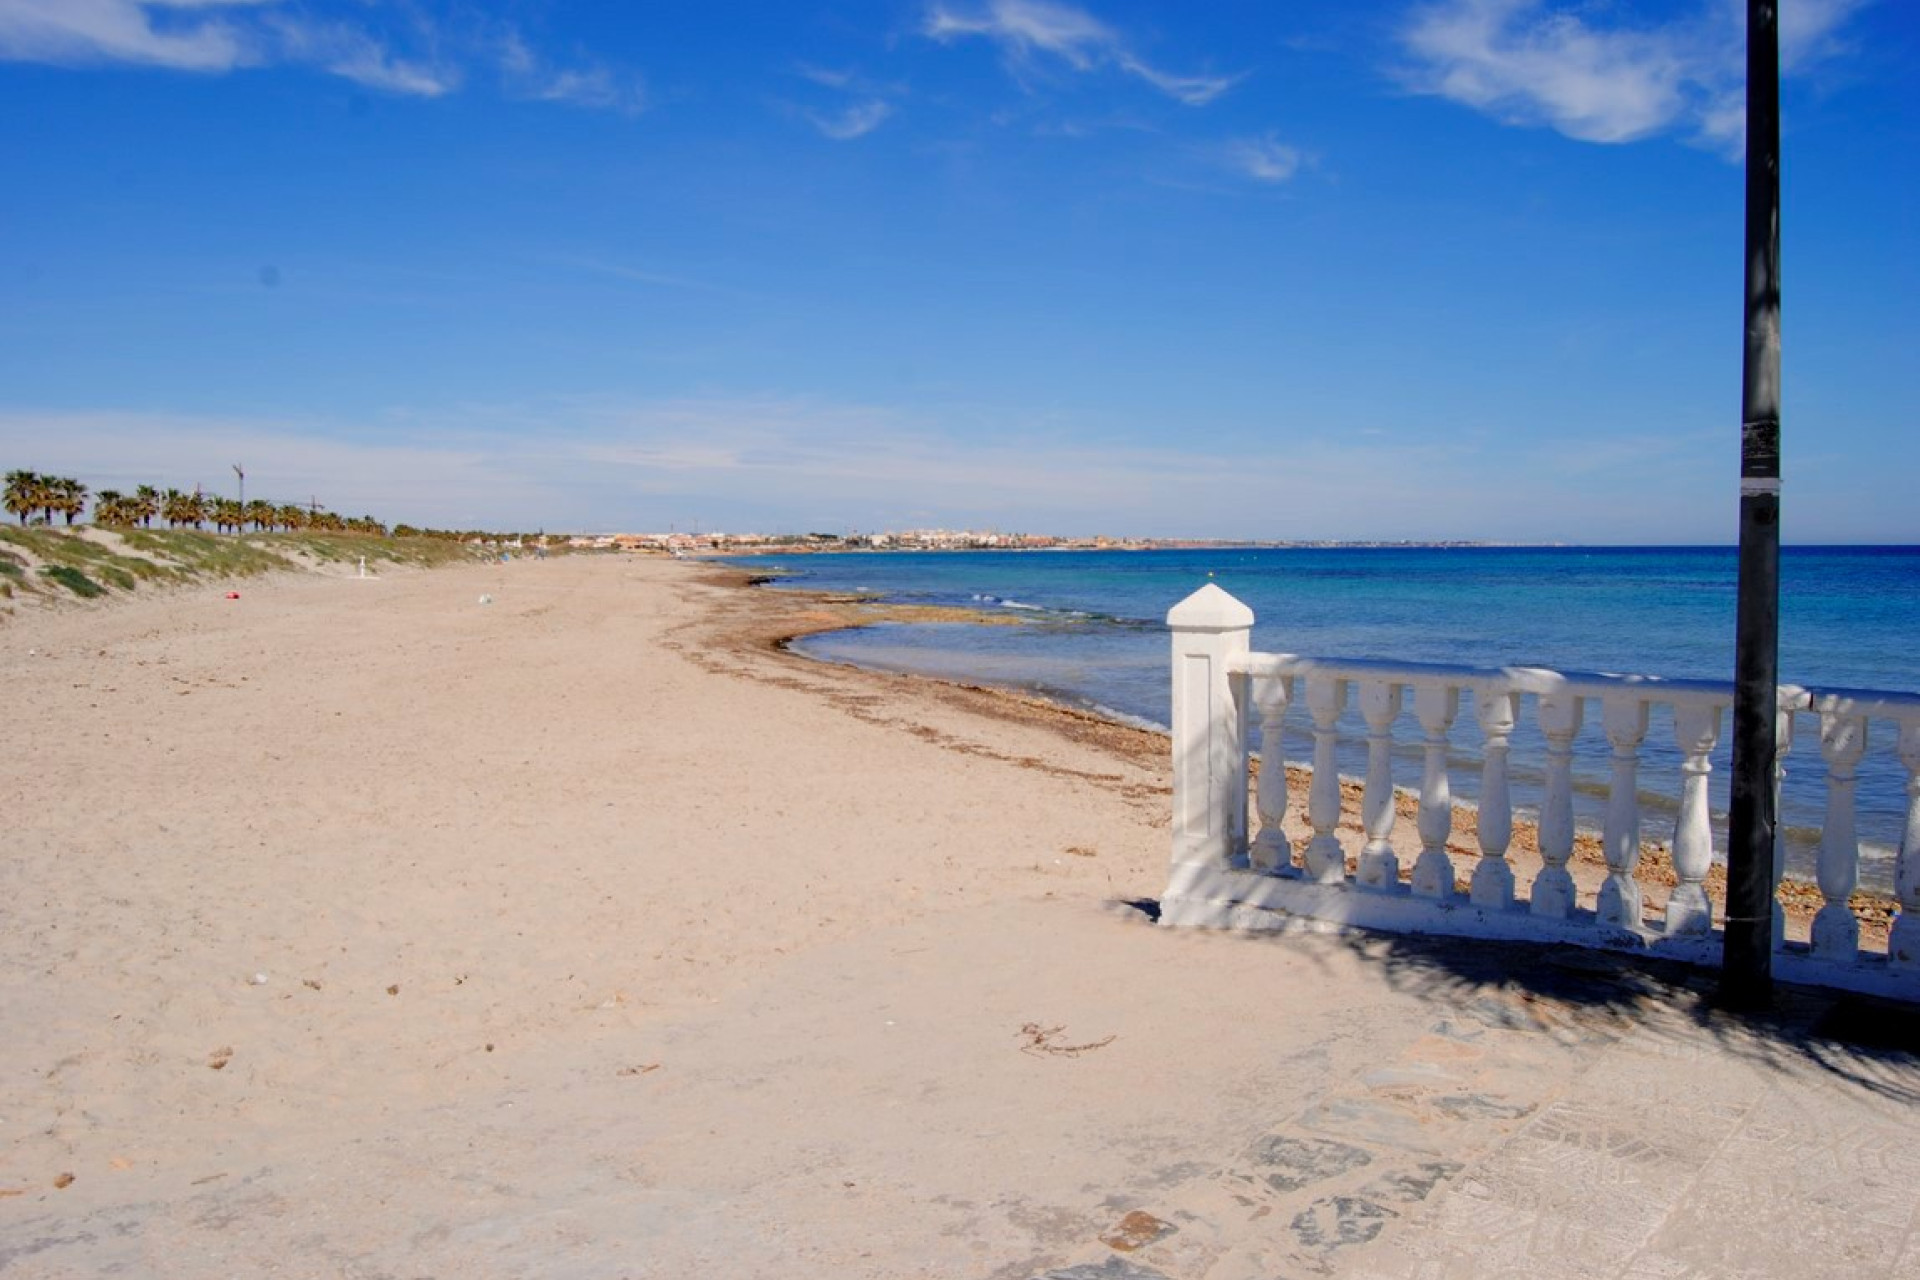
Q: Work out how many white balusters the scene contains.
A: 11